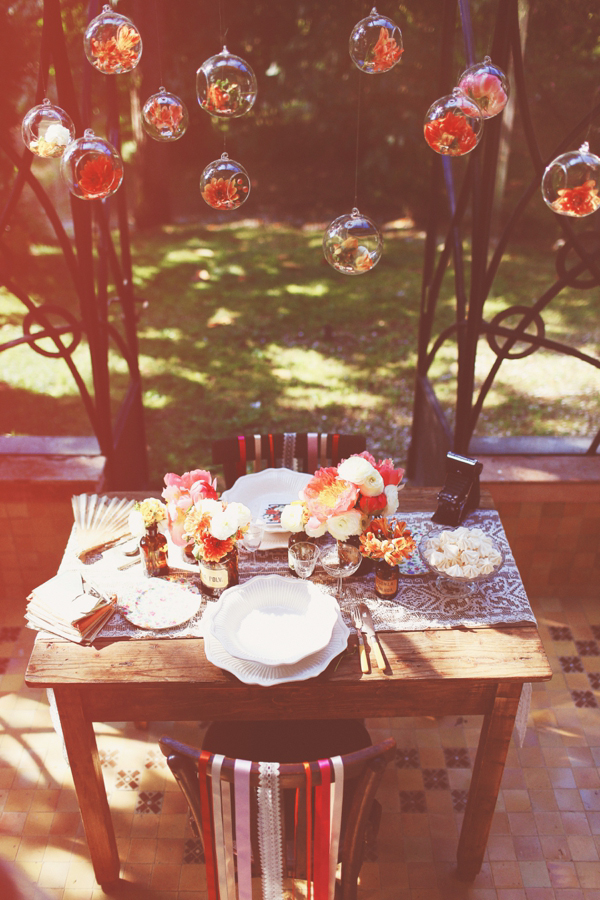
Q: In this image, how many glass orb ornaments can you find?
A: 11